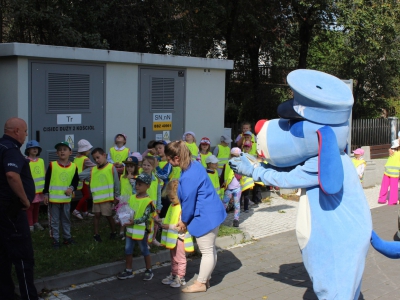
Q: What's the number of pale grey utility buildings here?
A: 1